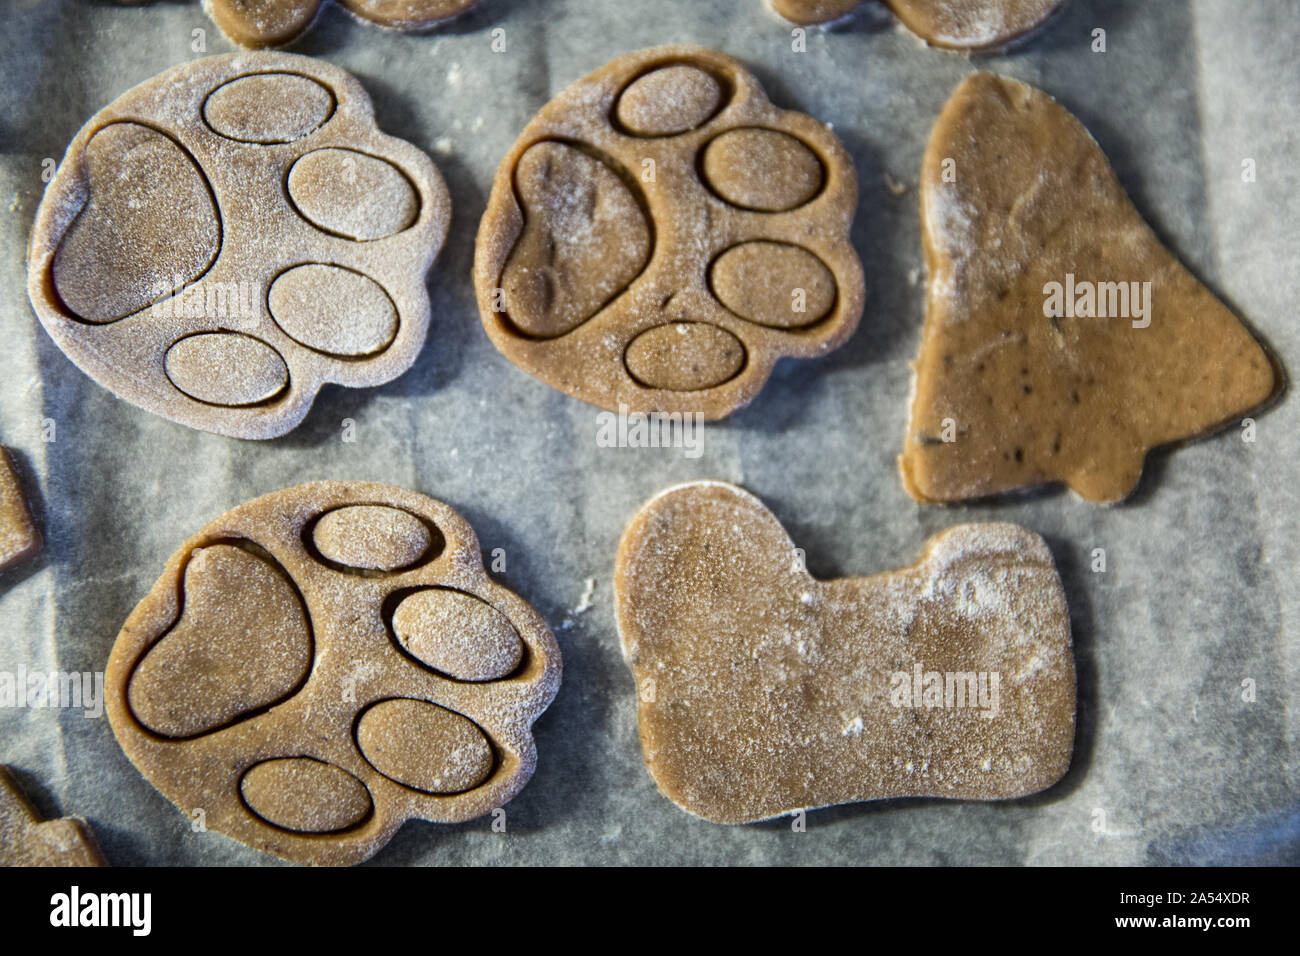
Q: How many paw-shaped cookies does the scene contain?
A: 3